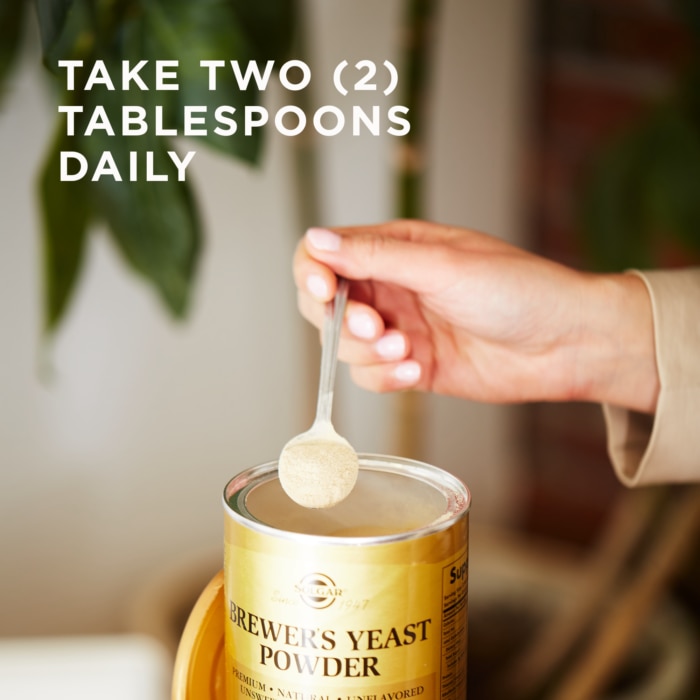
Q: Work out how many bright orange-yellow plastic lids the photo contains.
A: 1